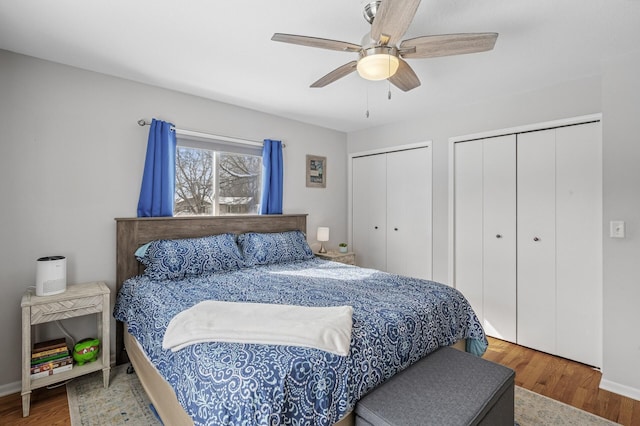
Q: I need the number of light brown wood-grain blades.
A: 5